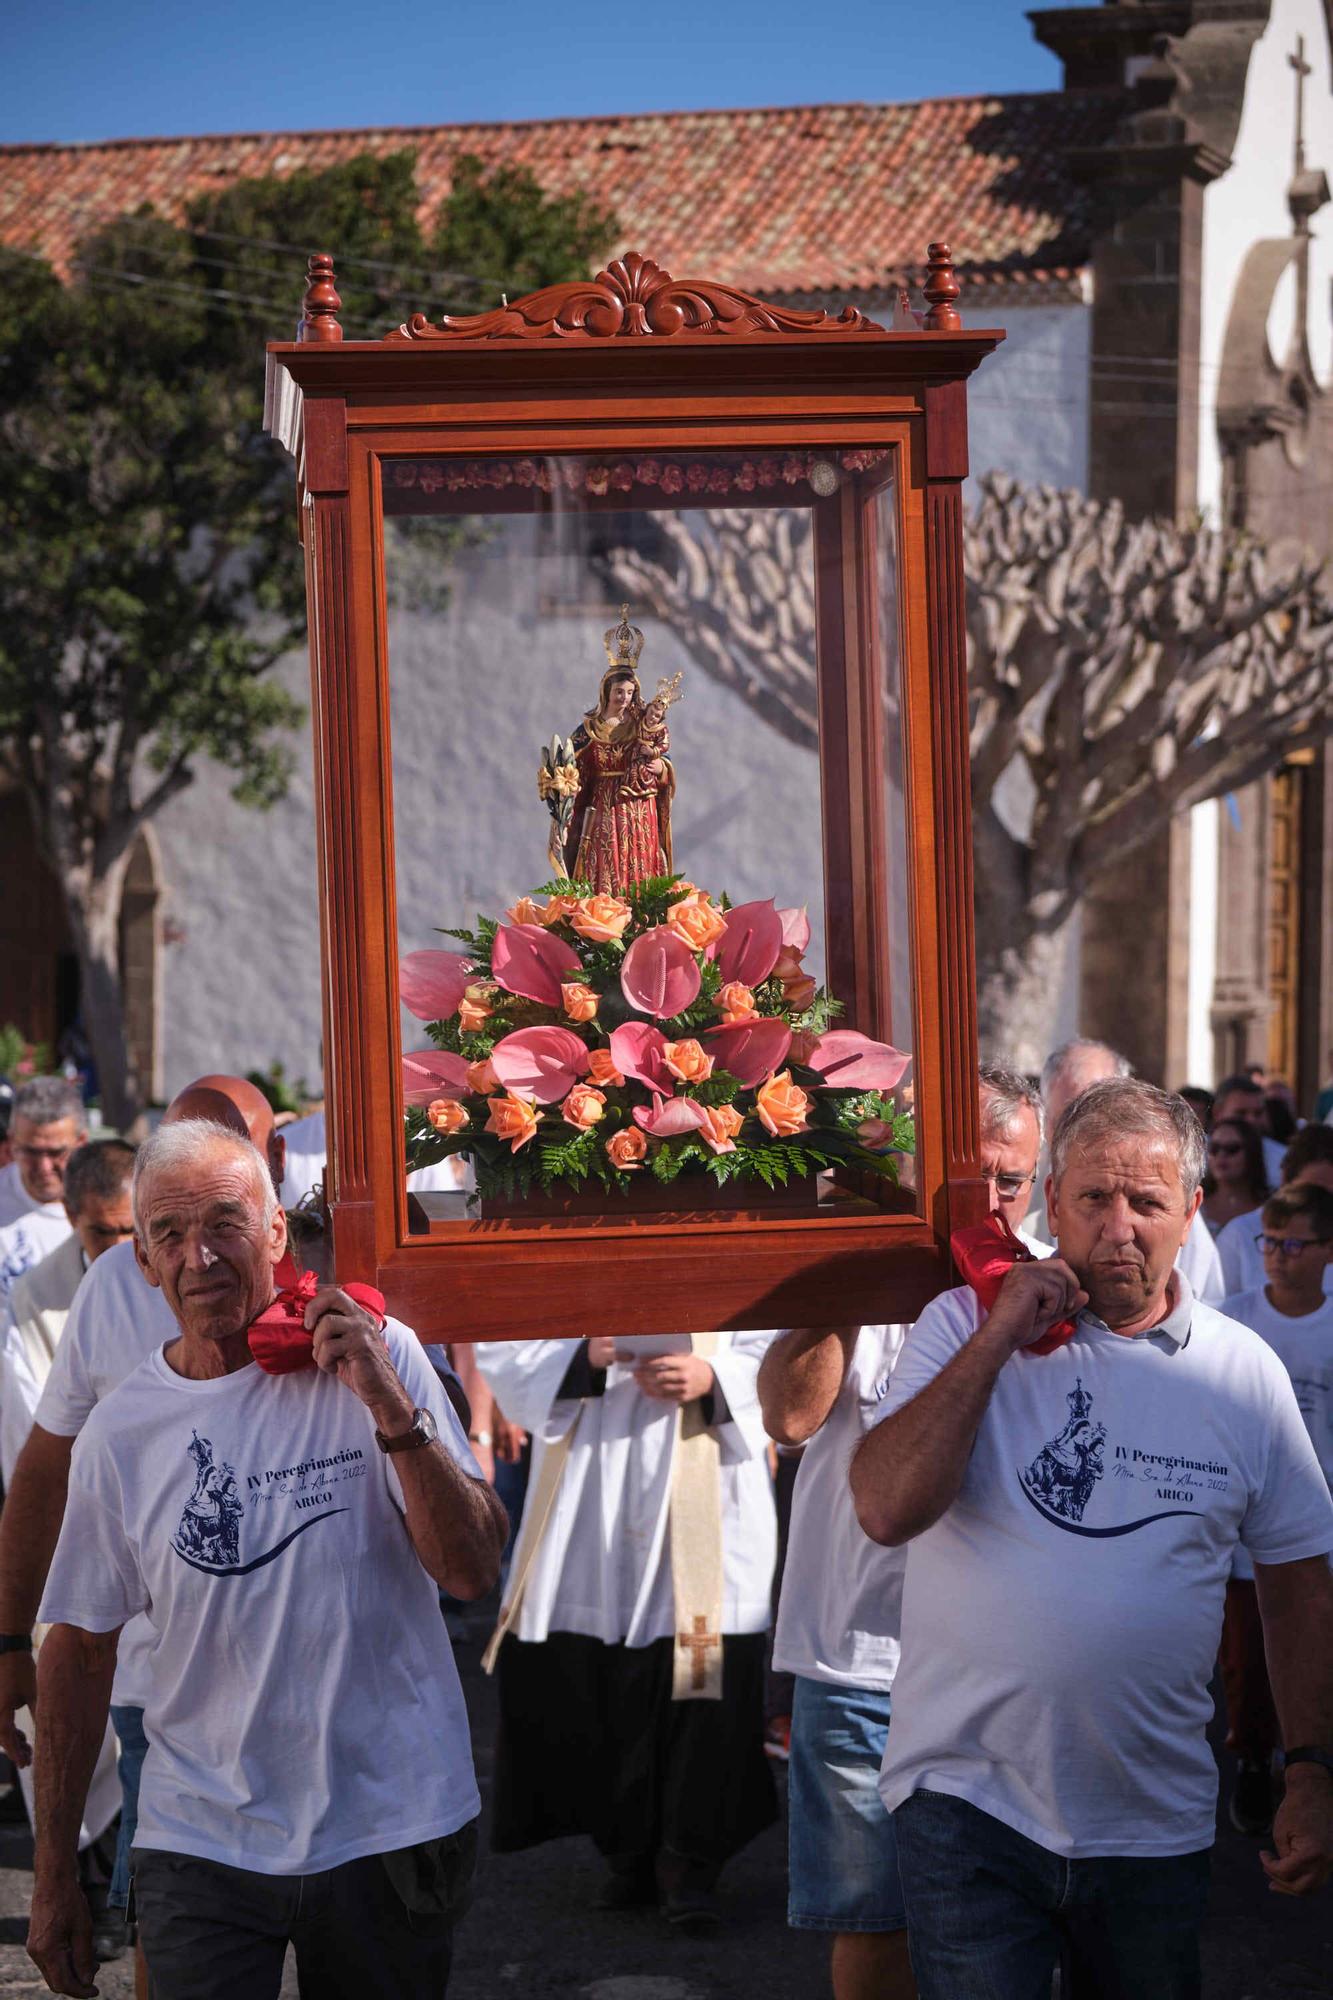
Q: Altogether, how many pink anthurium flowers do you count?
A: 11